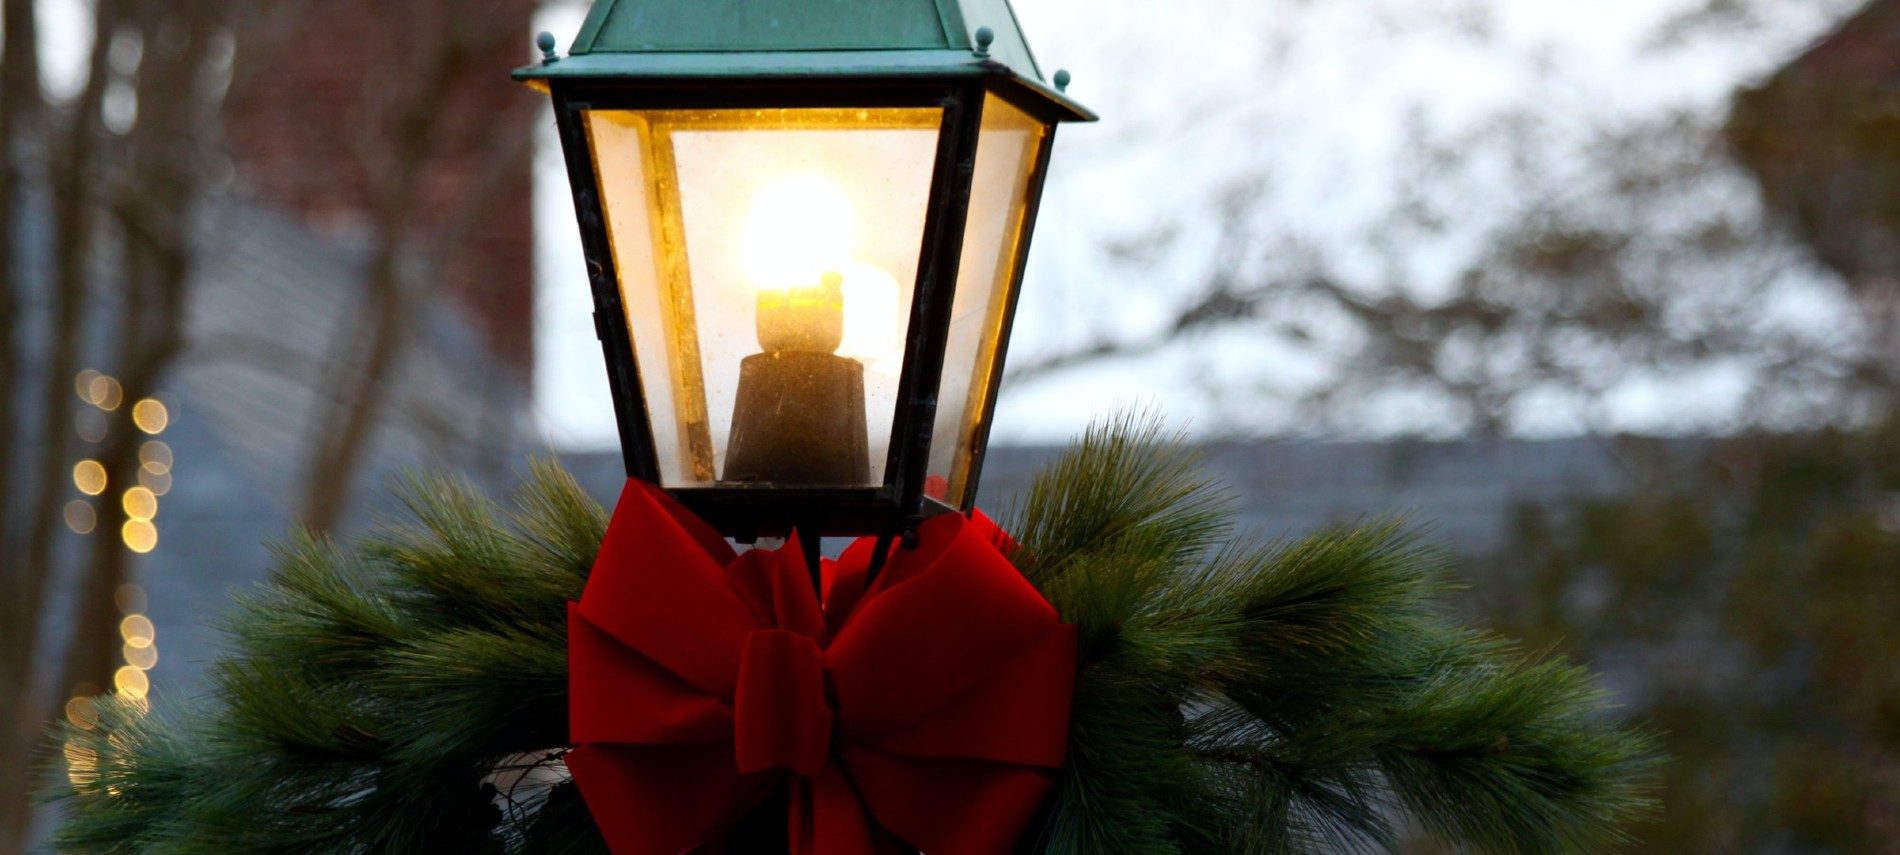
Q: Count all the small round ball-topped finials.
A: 3